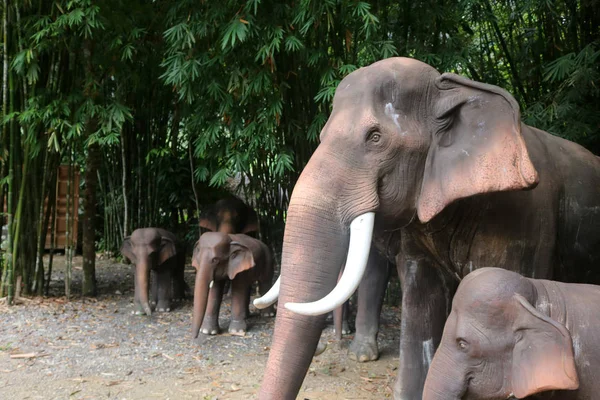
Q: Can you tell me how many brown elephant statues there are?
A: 5